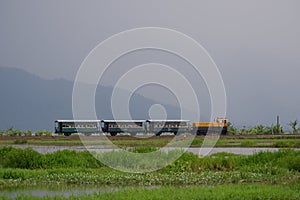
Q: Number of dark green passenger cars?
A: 3